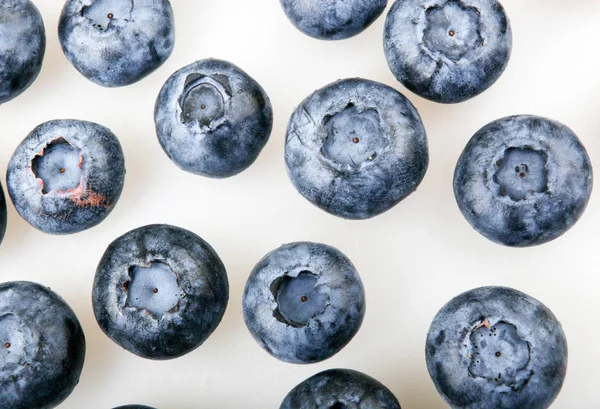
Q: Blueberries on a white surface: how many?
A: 15